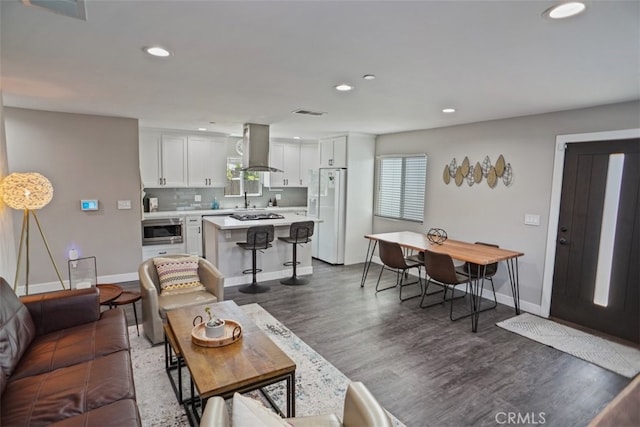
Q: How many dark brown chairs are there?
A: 4